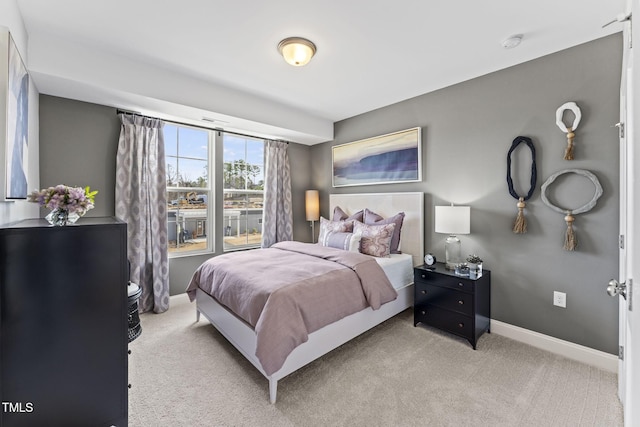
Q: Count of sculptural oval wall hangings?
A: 3